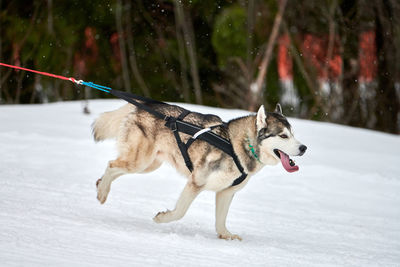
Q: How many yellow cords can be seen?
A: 0